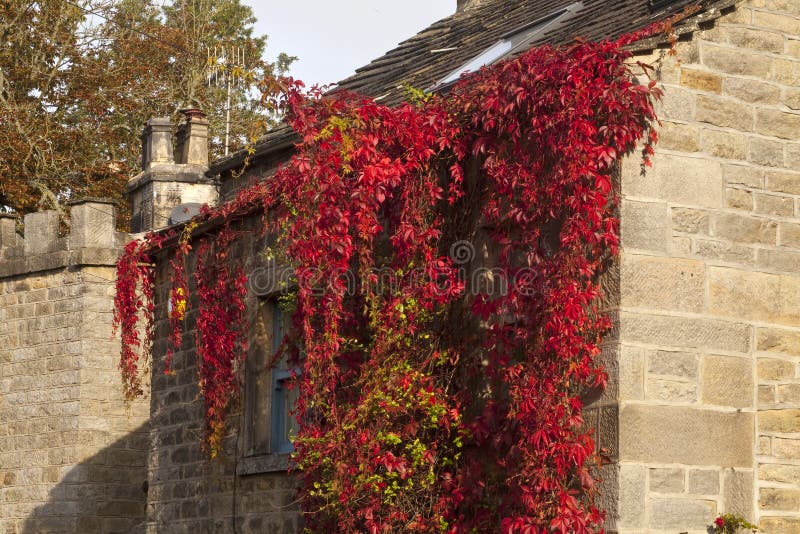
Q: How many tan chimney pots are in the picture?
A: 2